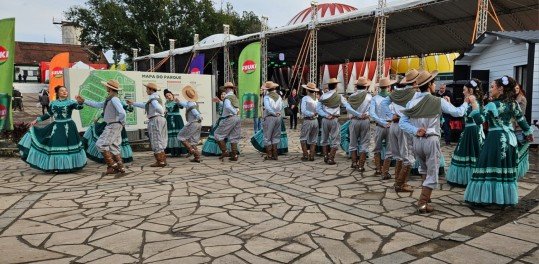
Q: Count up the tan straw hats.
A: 11